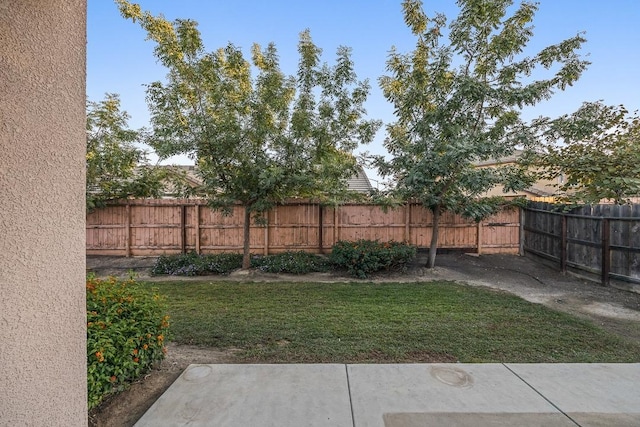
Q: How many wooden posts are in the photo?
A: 11